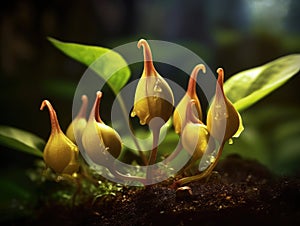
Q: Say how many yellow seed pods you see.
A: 7